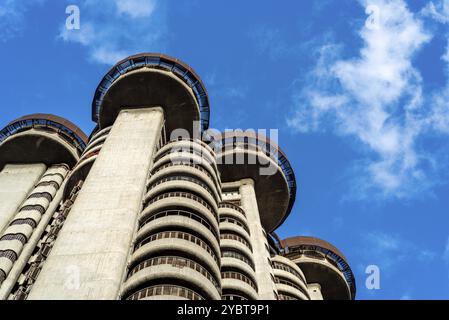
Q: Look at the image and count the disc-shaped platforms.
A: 4